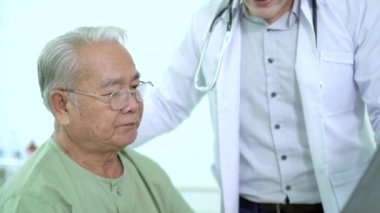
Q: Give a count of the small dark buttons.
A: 5